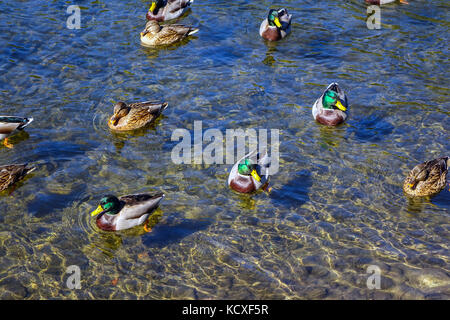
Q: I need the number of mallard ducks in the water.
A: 11